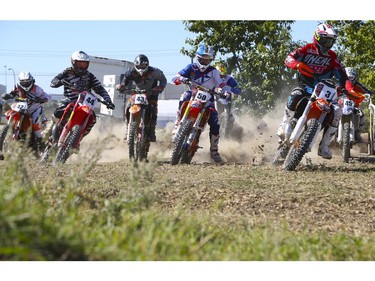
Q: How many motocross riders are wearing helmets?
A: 7